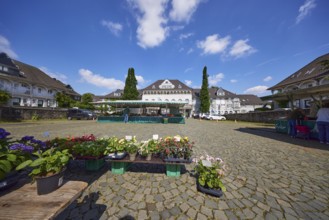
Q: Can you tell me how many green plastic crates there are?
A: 3